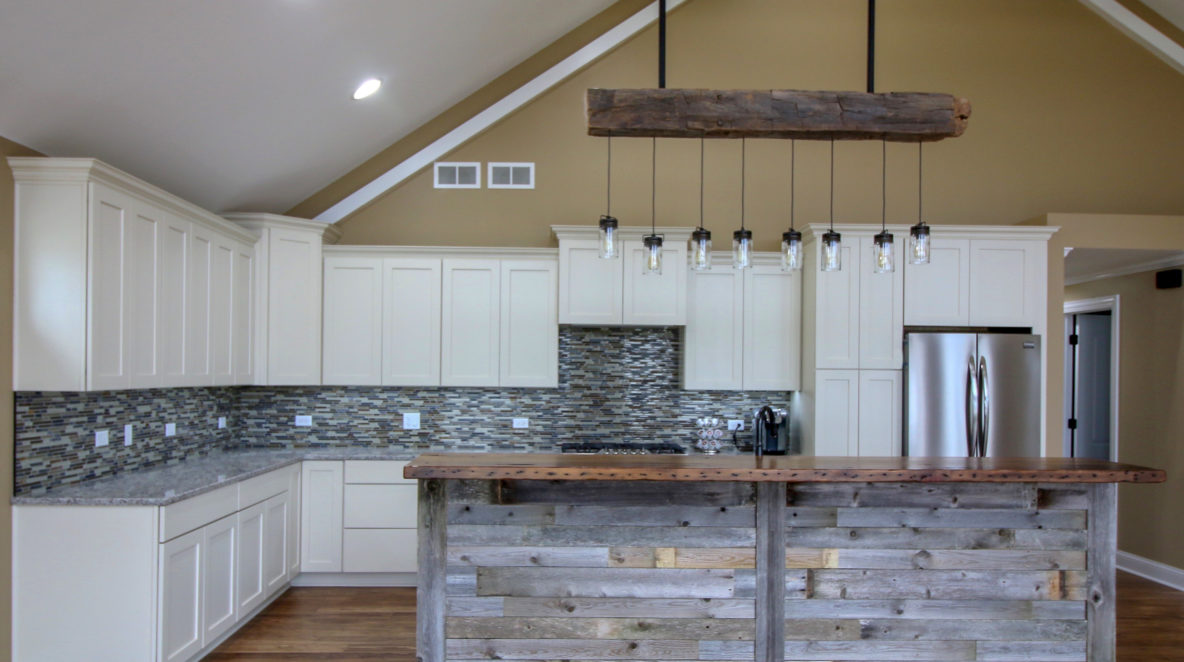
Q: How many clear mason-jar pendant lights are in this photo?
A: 8